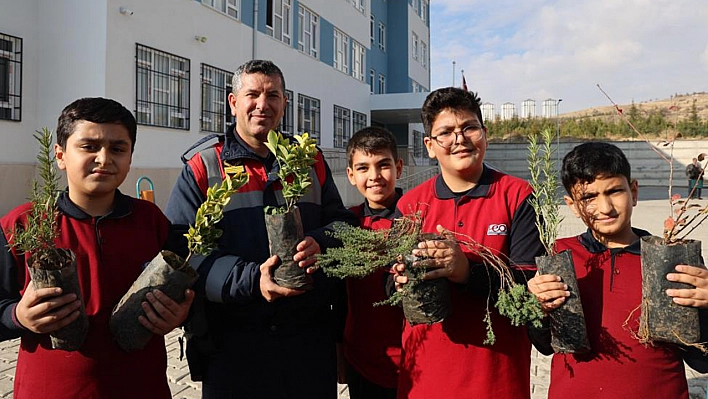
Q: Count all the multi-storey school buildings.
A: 1